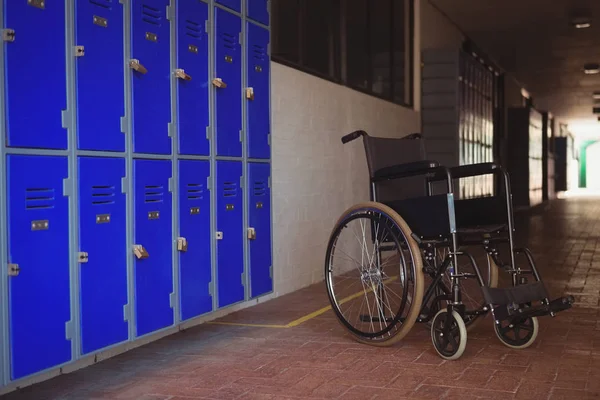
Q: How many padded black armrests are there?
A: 2